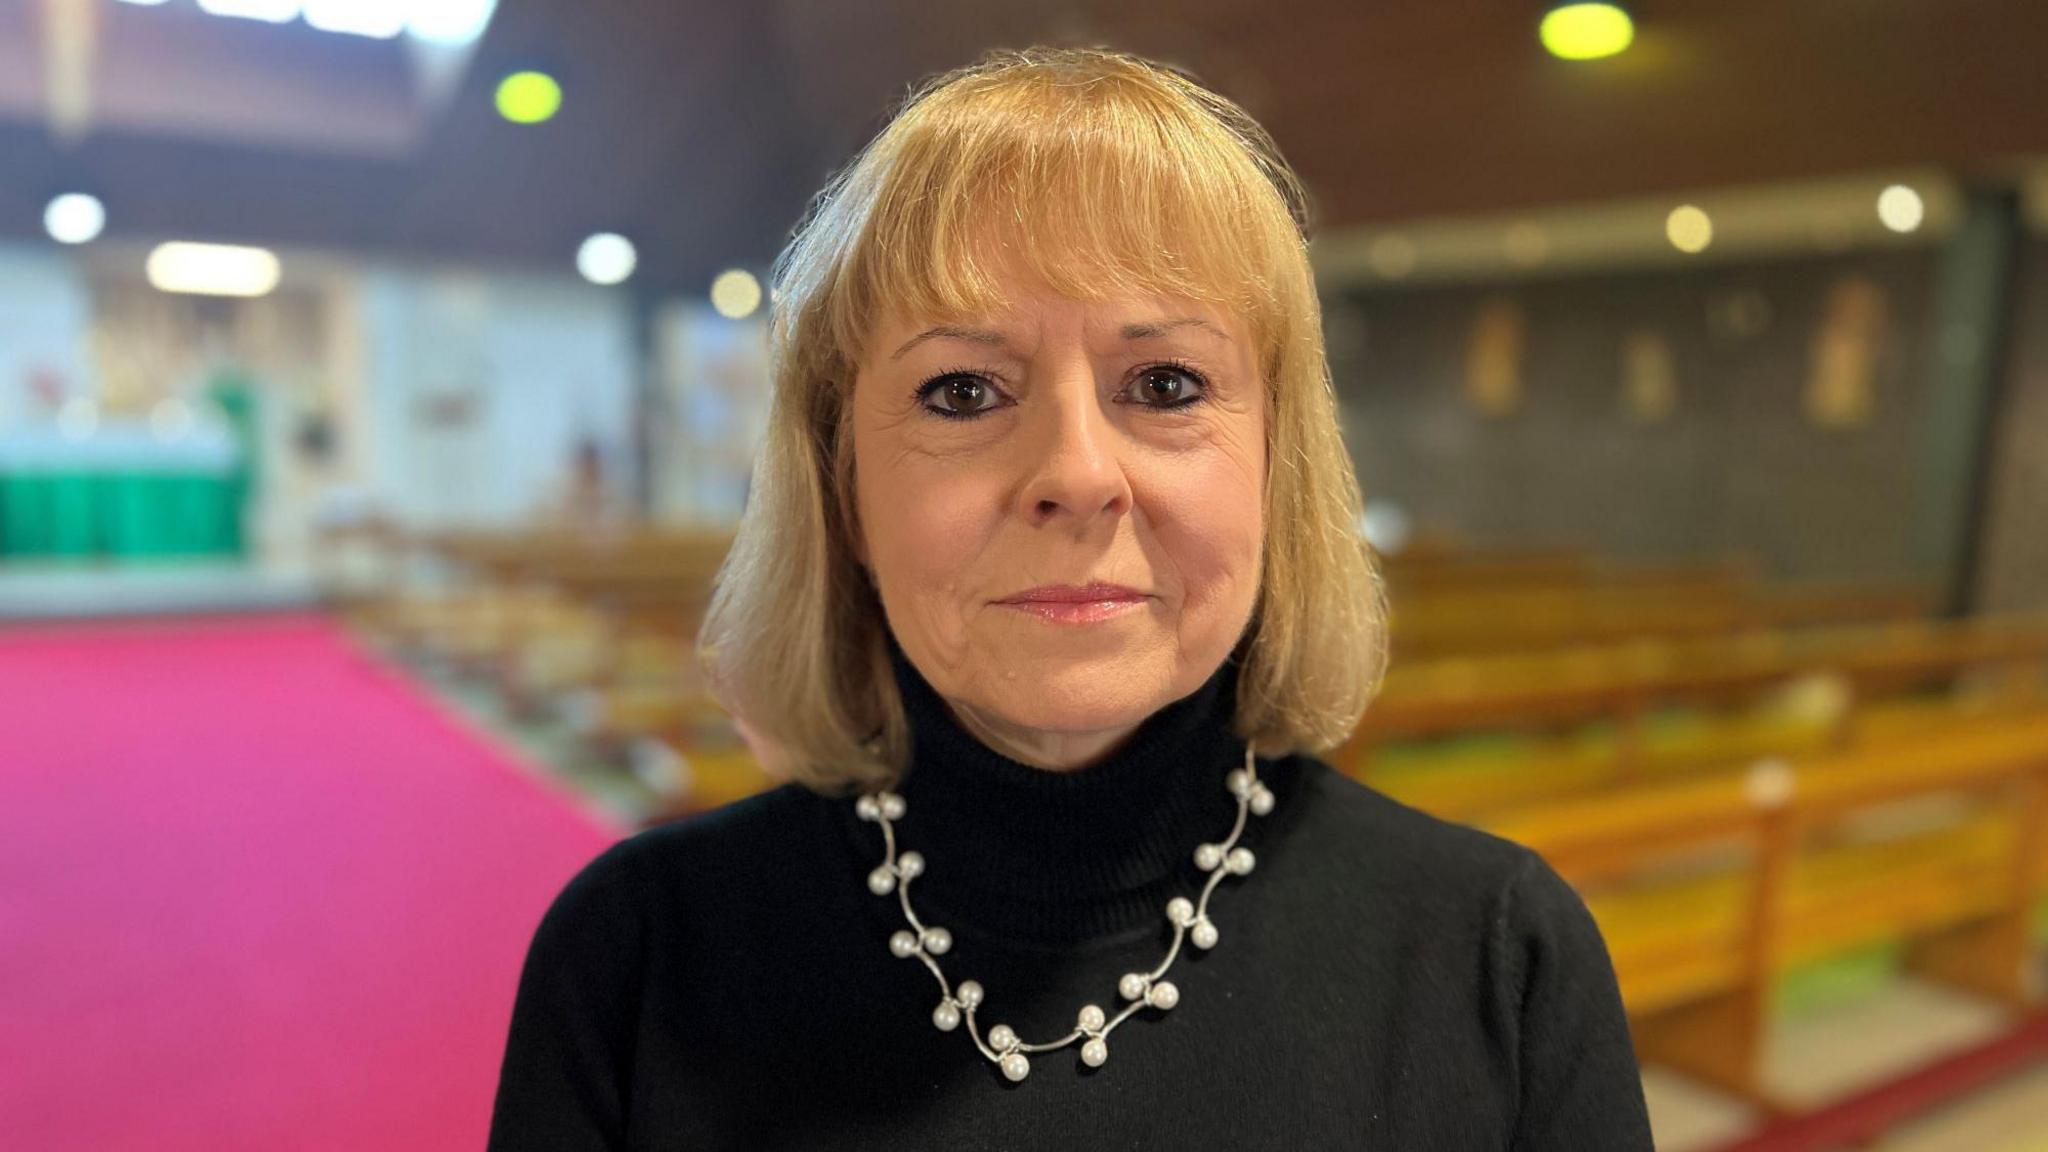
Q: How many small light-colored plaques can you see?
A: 3